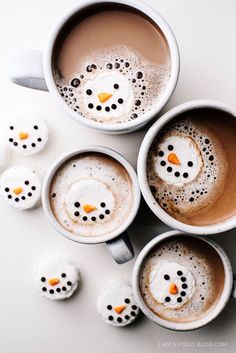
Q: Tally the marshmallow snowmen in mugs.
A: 4